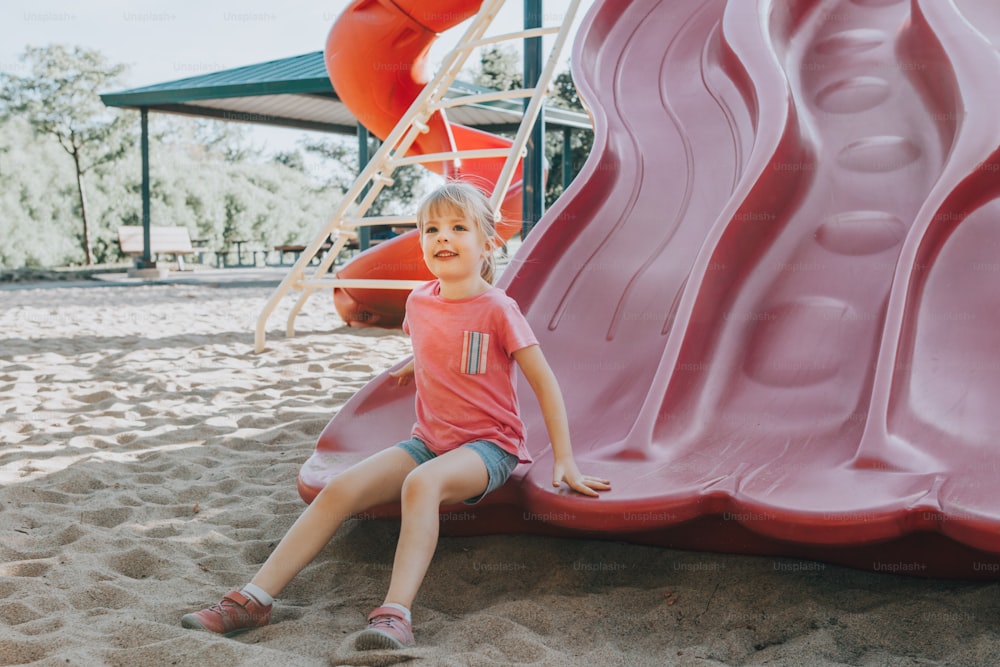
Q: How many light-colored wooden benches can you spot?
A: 1